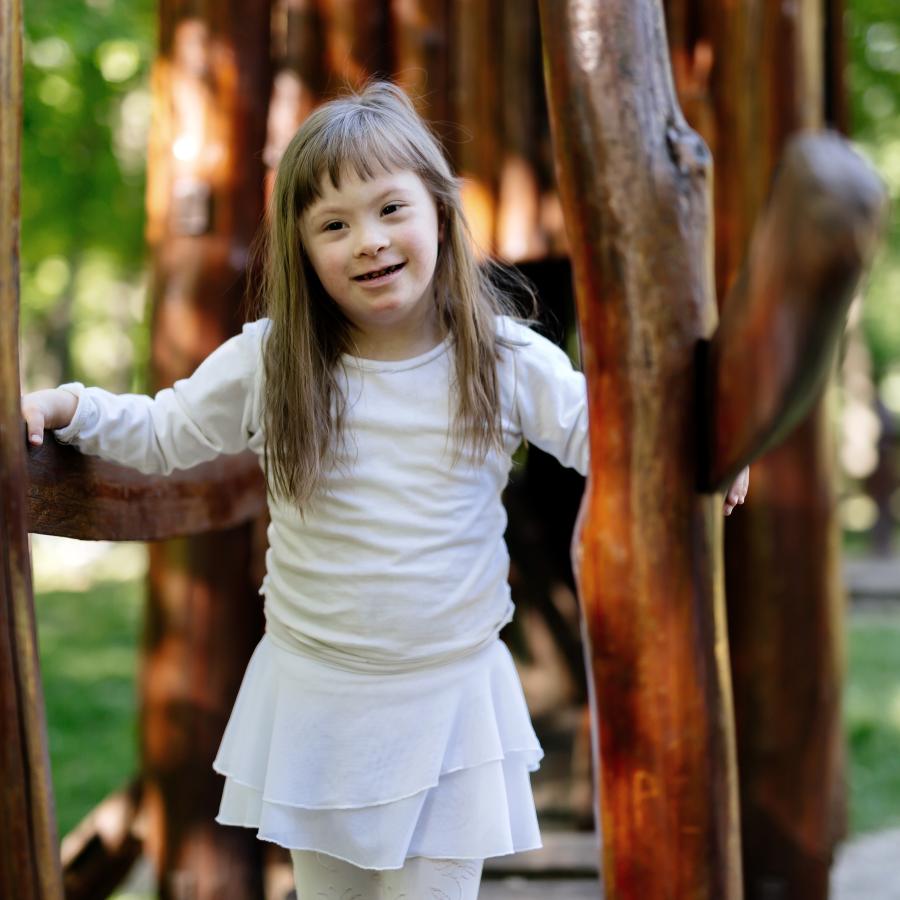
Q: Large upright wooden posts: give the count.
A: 4